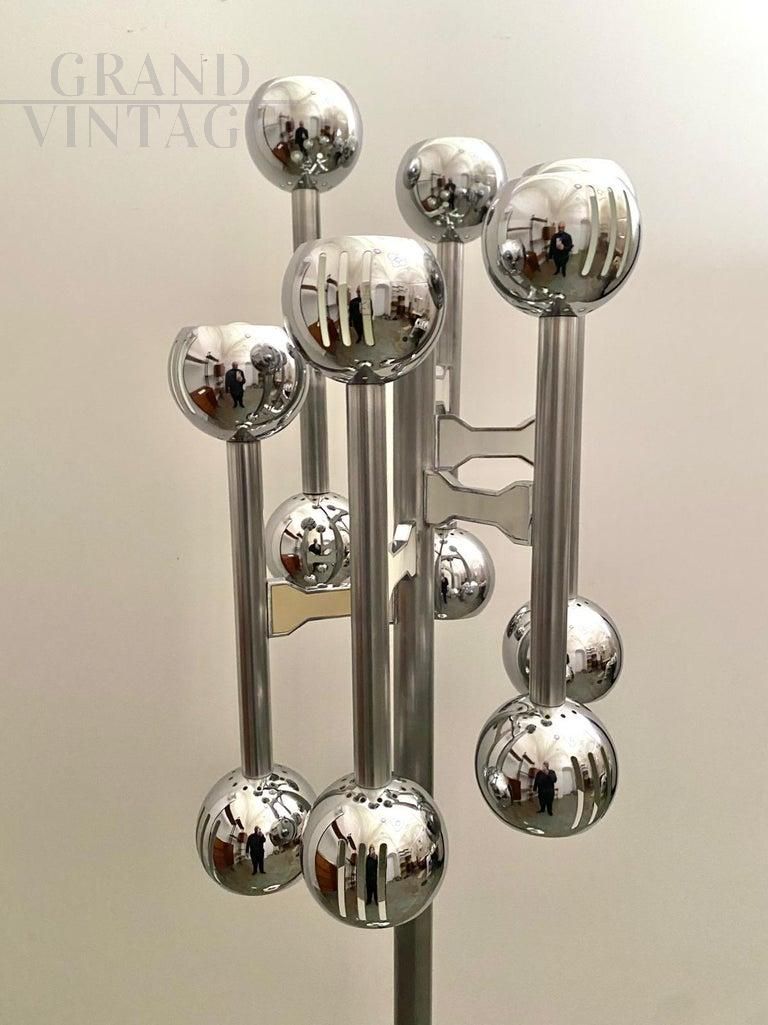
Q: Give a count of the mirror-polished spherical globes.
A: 12